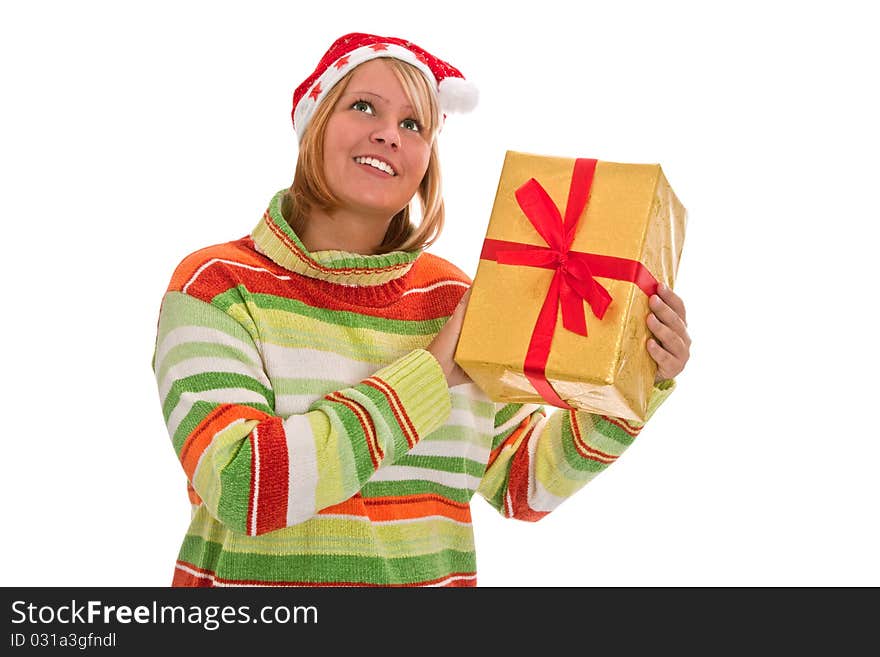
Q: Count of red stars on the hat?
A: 4